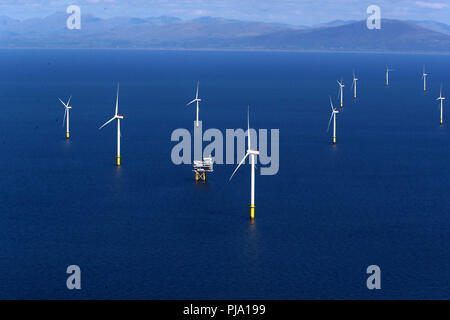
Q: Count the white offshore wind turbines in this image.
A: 10